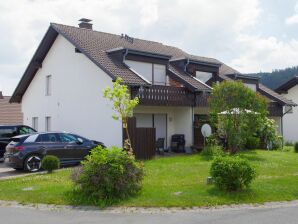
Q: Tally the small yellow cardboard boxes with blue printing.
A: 0